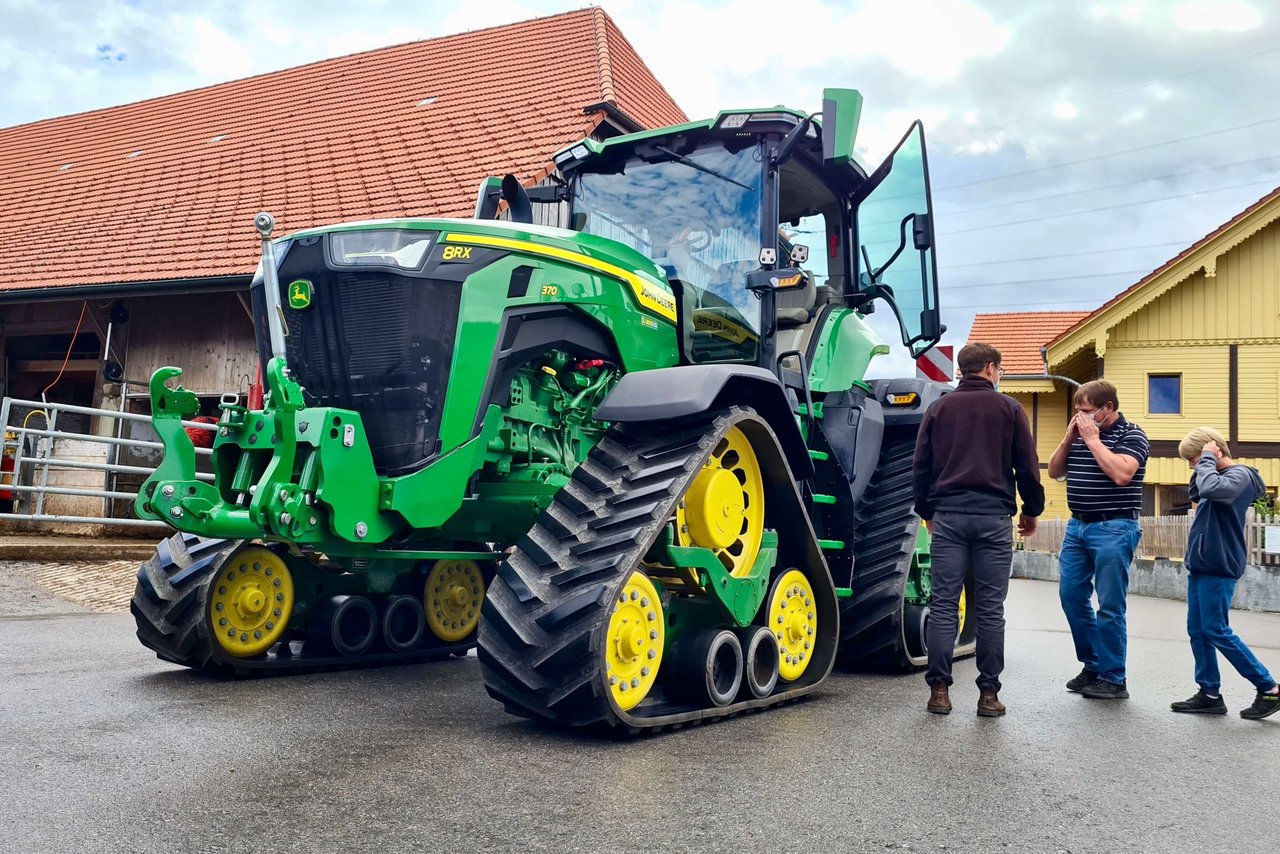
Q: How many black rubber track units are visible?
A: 3